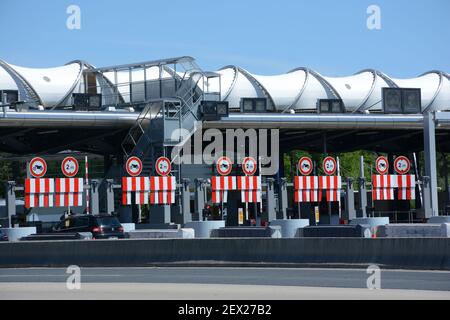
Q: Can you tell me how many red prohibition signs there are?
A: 10